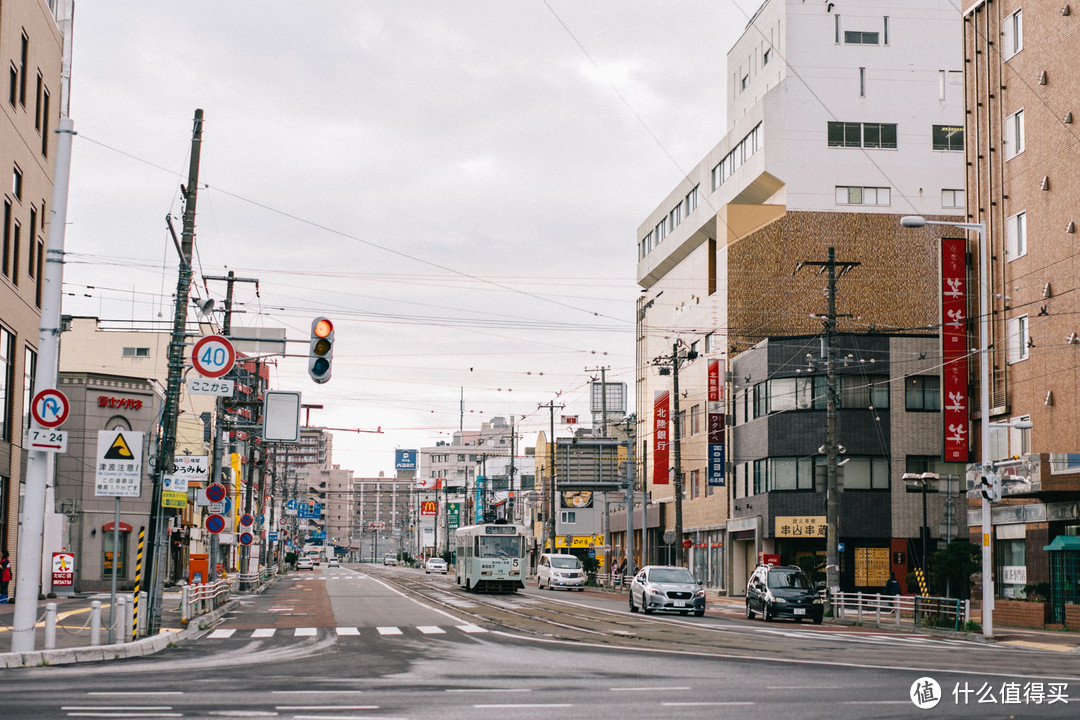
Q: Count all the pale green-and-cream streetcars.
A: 1